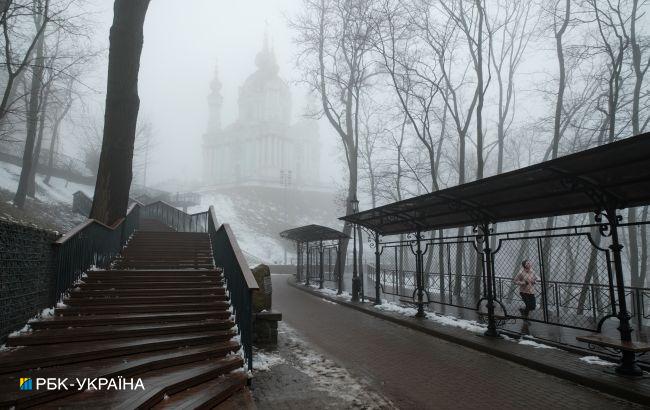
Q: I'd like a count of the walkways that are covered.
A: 2